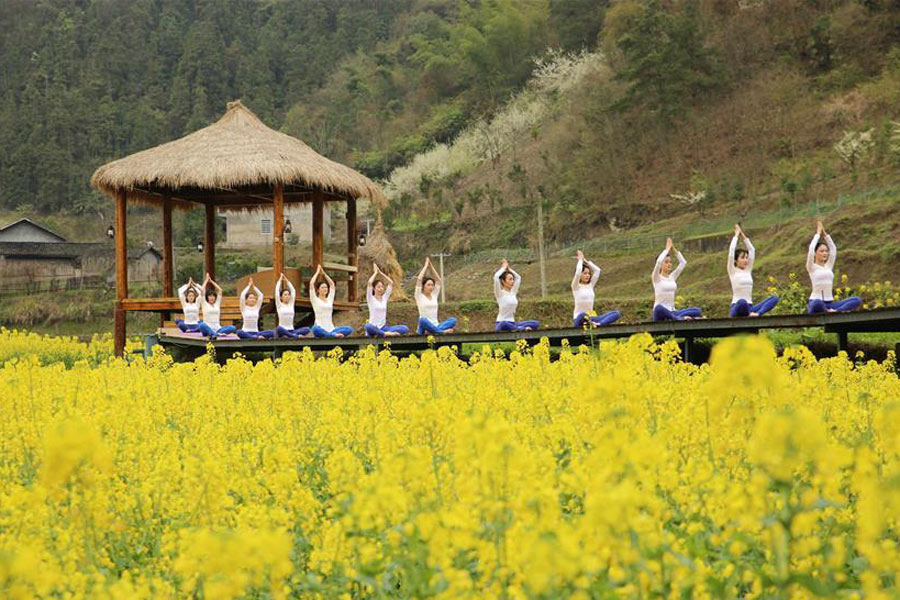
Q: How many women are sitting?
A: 12